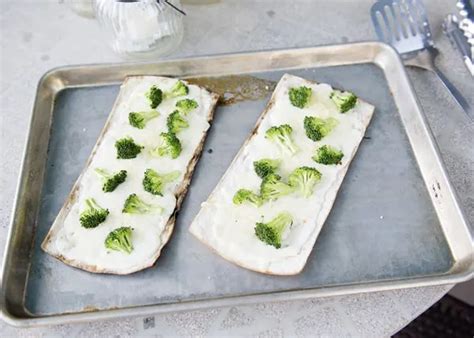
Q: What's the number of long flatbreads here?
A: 2